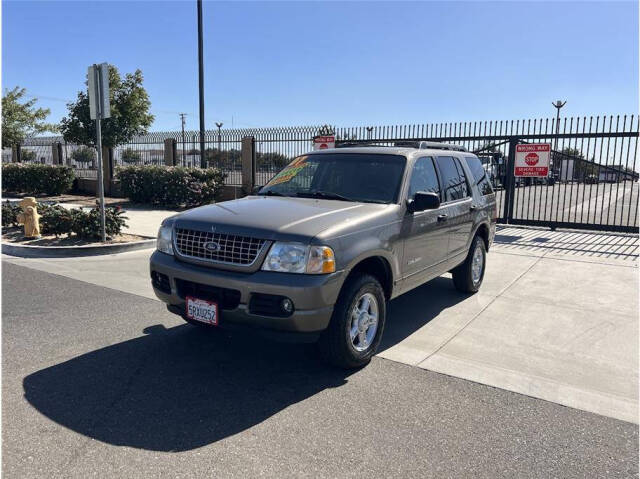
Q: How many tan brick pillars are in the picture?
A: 5